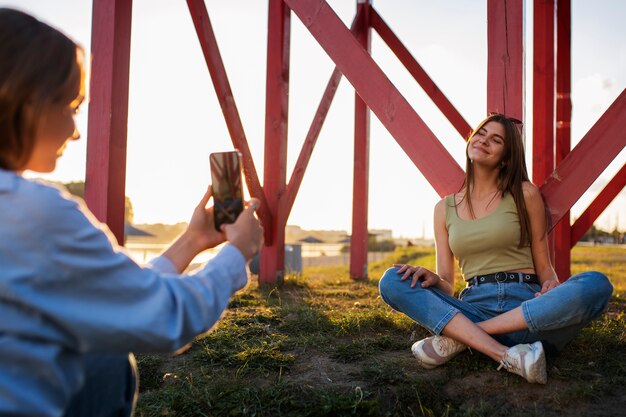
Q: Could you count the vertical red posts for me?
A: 6